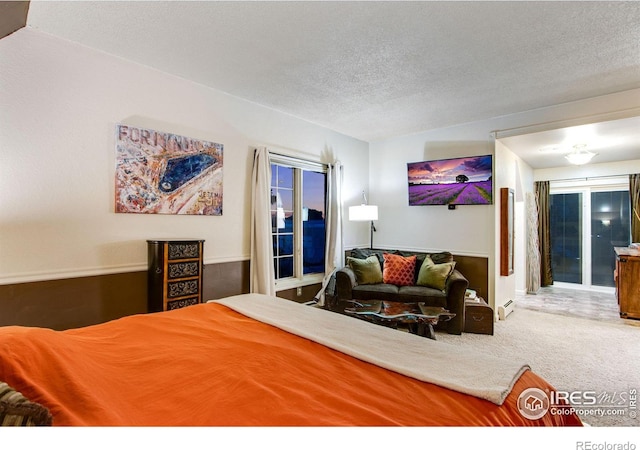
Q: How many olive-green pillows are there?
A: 2